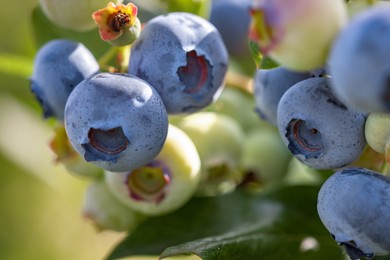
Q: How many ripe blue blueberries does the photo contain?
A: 8